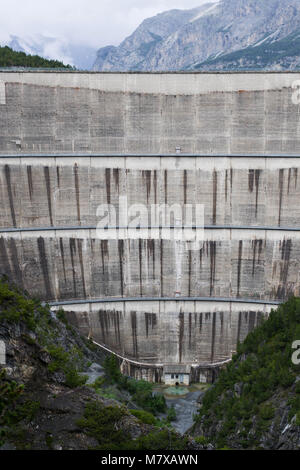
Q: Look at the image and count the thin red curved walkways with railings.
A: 0